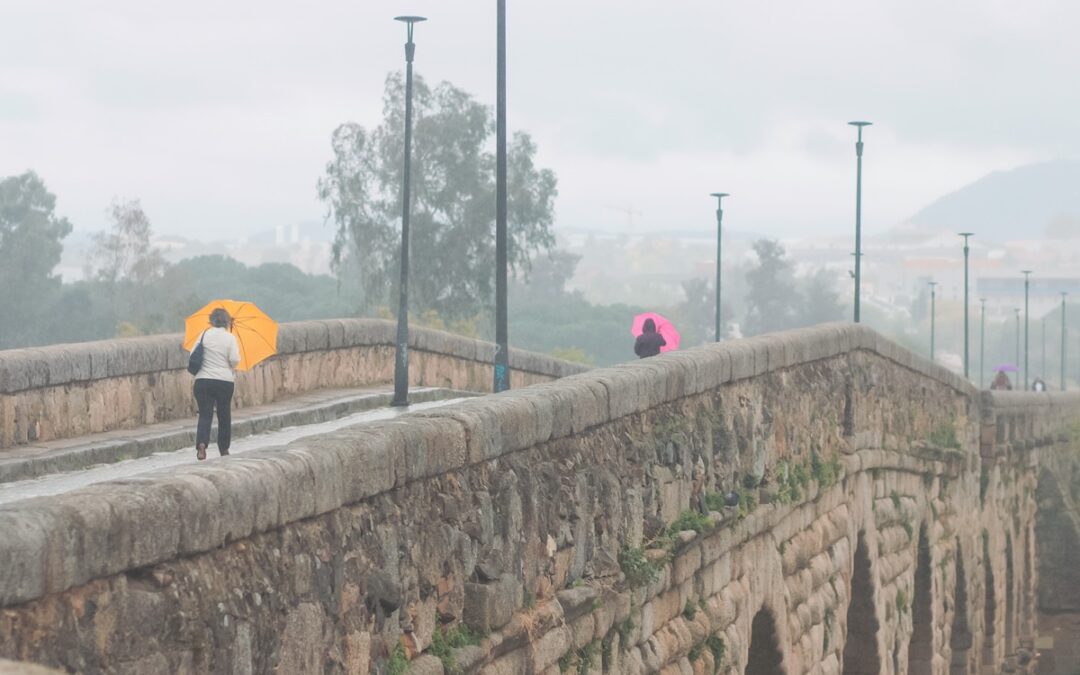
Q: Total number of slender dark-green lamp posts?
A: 11